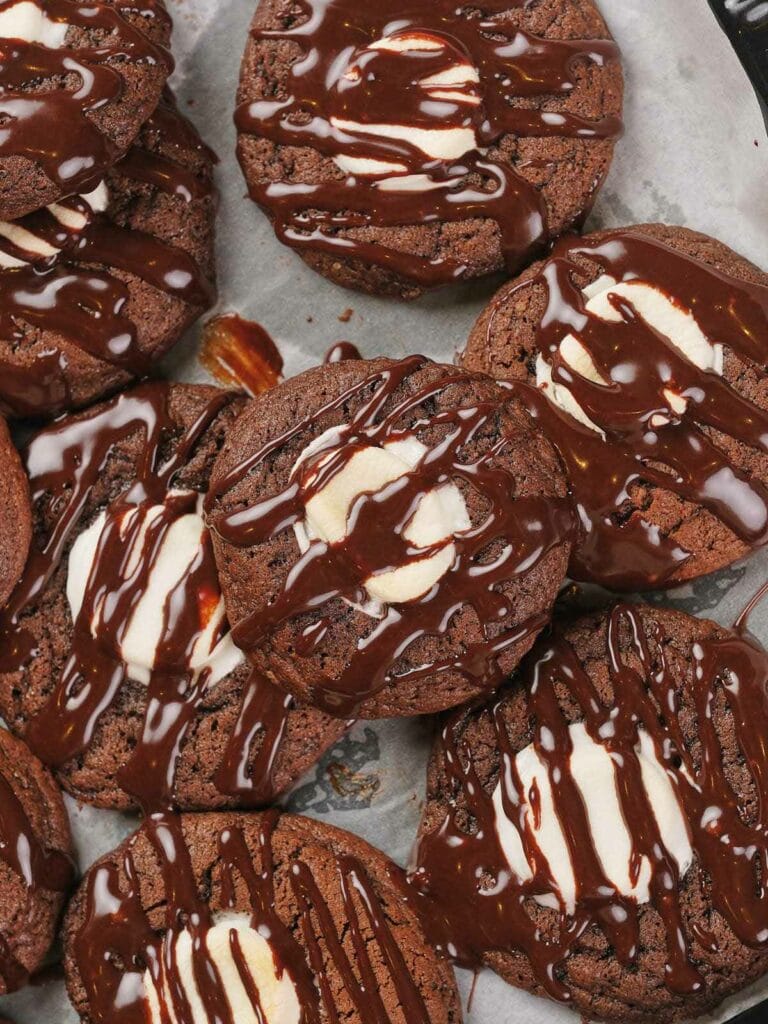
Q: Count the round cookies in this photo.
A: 10